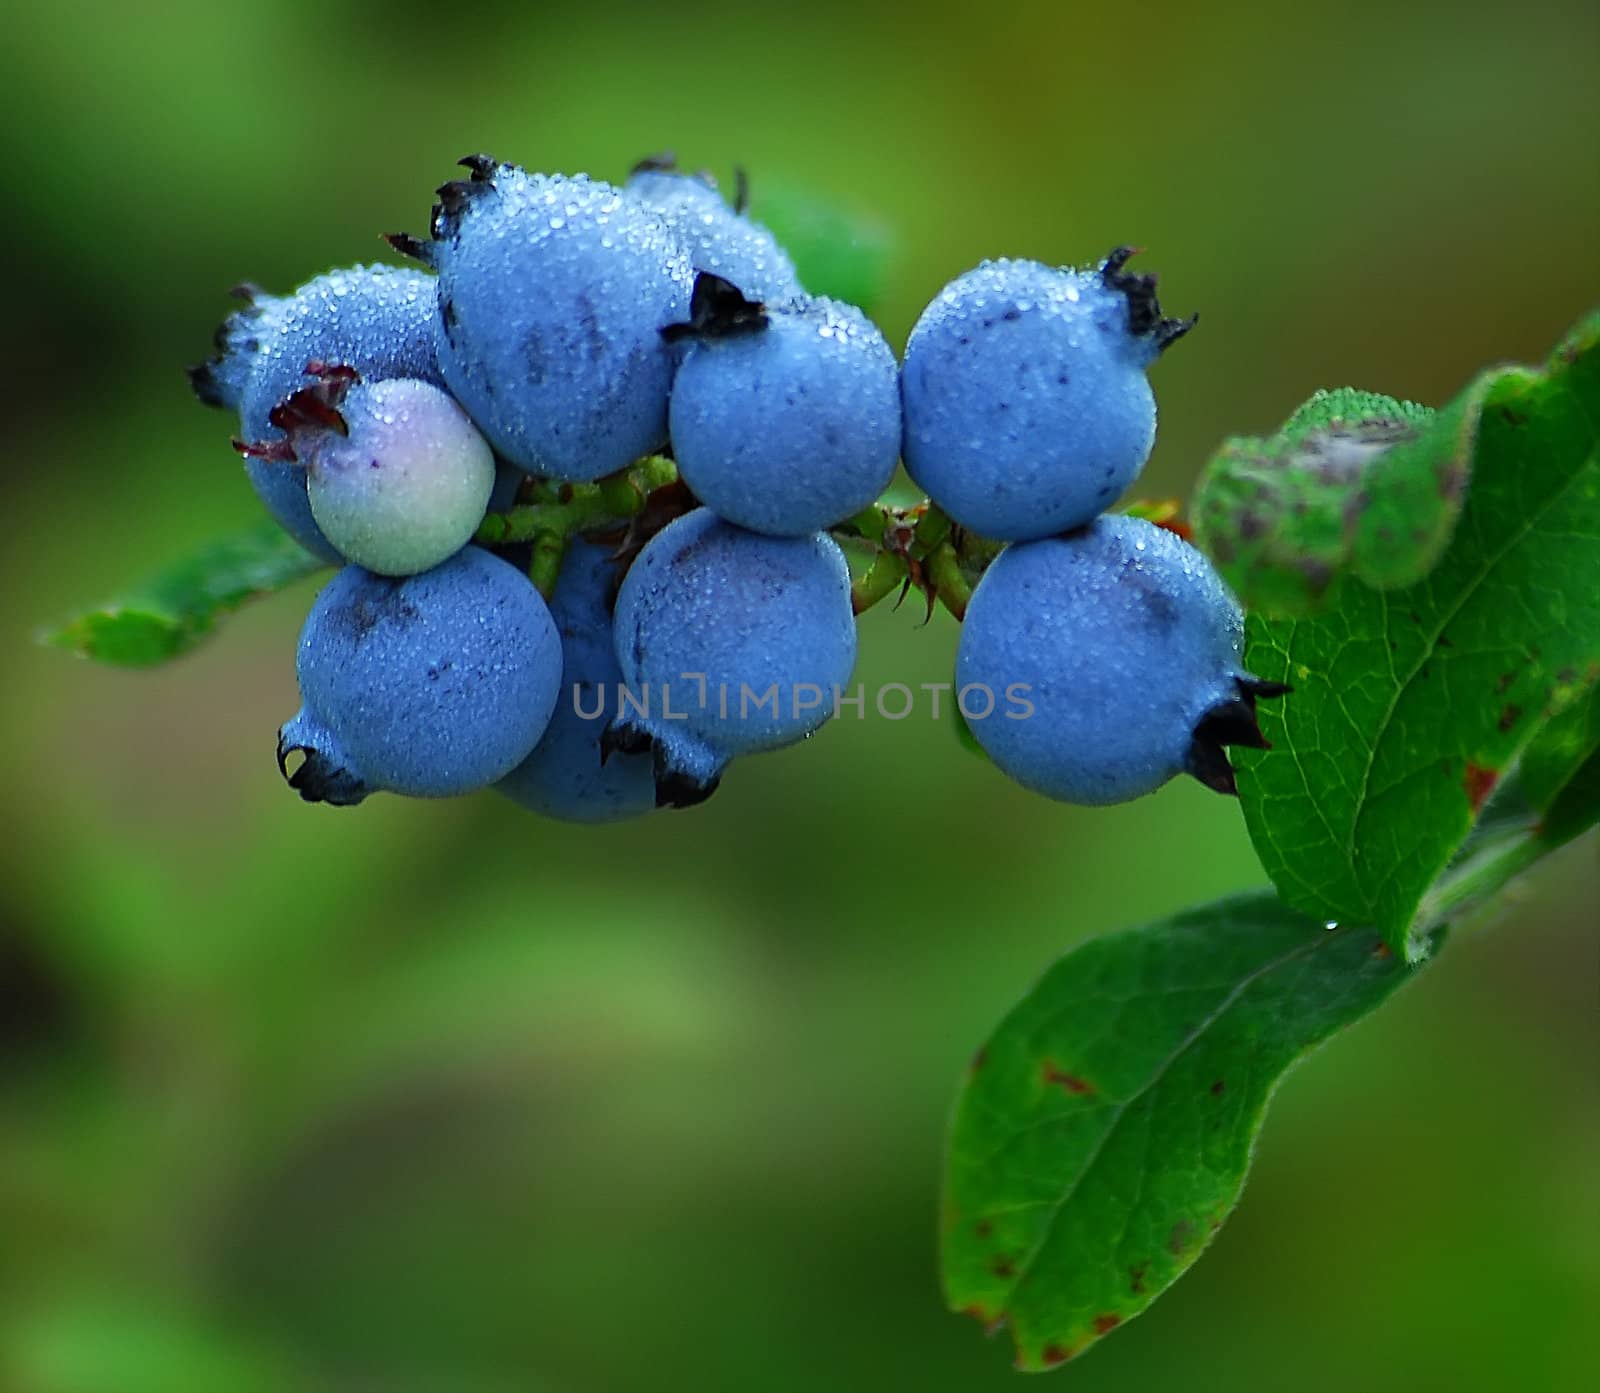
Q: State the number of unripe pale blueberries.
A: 1